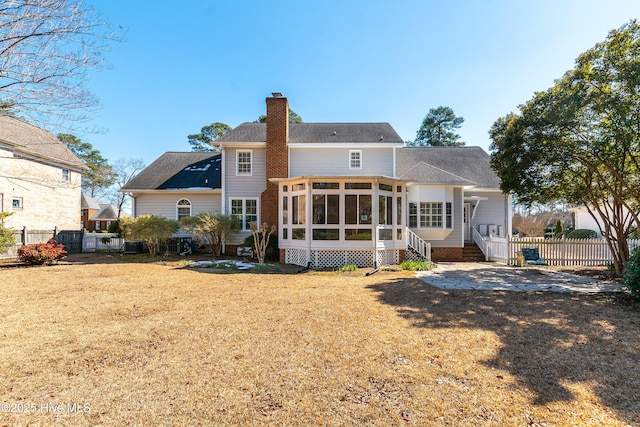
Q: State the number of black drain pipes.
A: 2